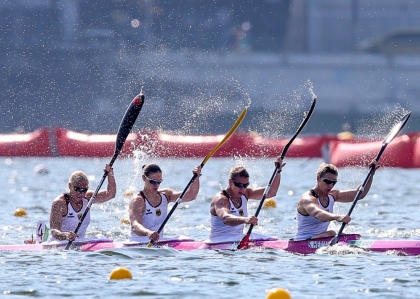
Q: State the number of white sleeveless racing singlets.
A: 4